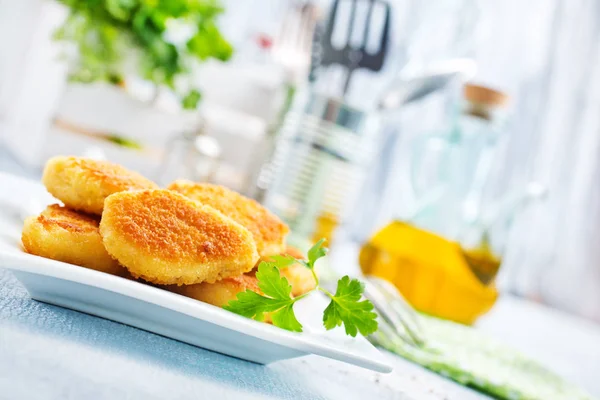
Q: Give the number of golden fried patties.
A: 6